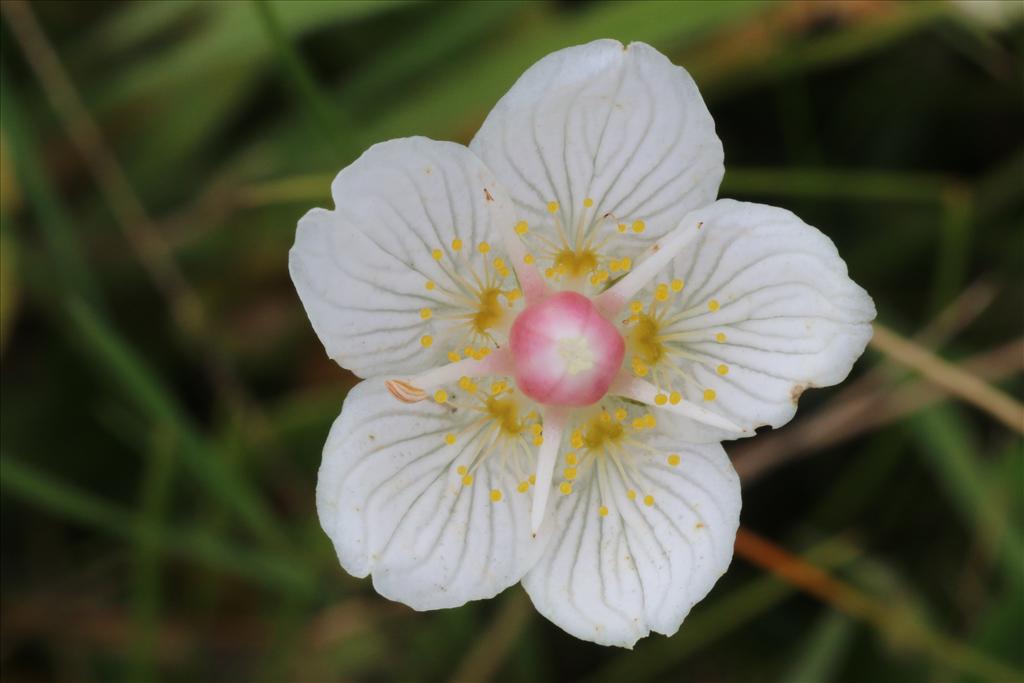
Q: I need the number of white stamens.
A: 5